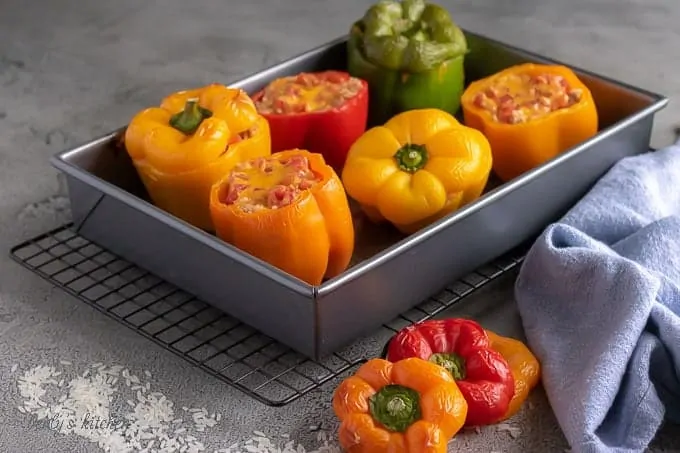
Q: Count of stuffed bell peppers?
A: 6